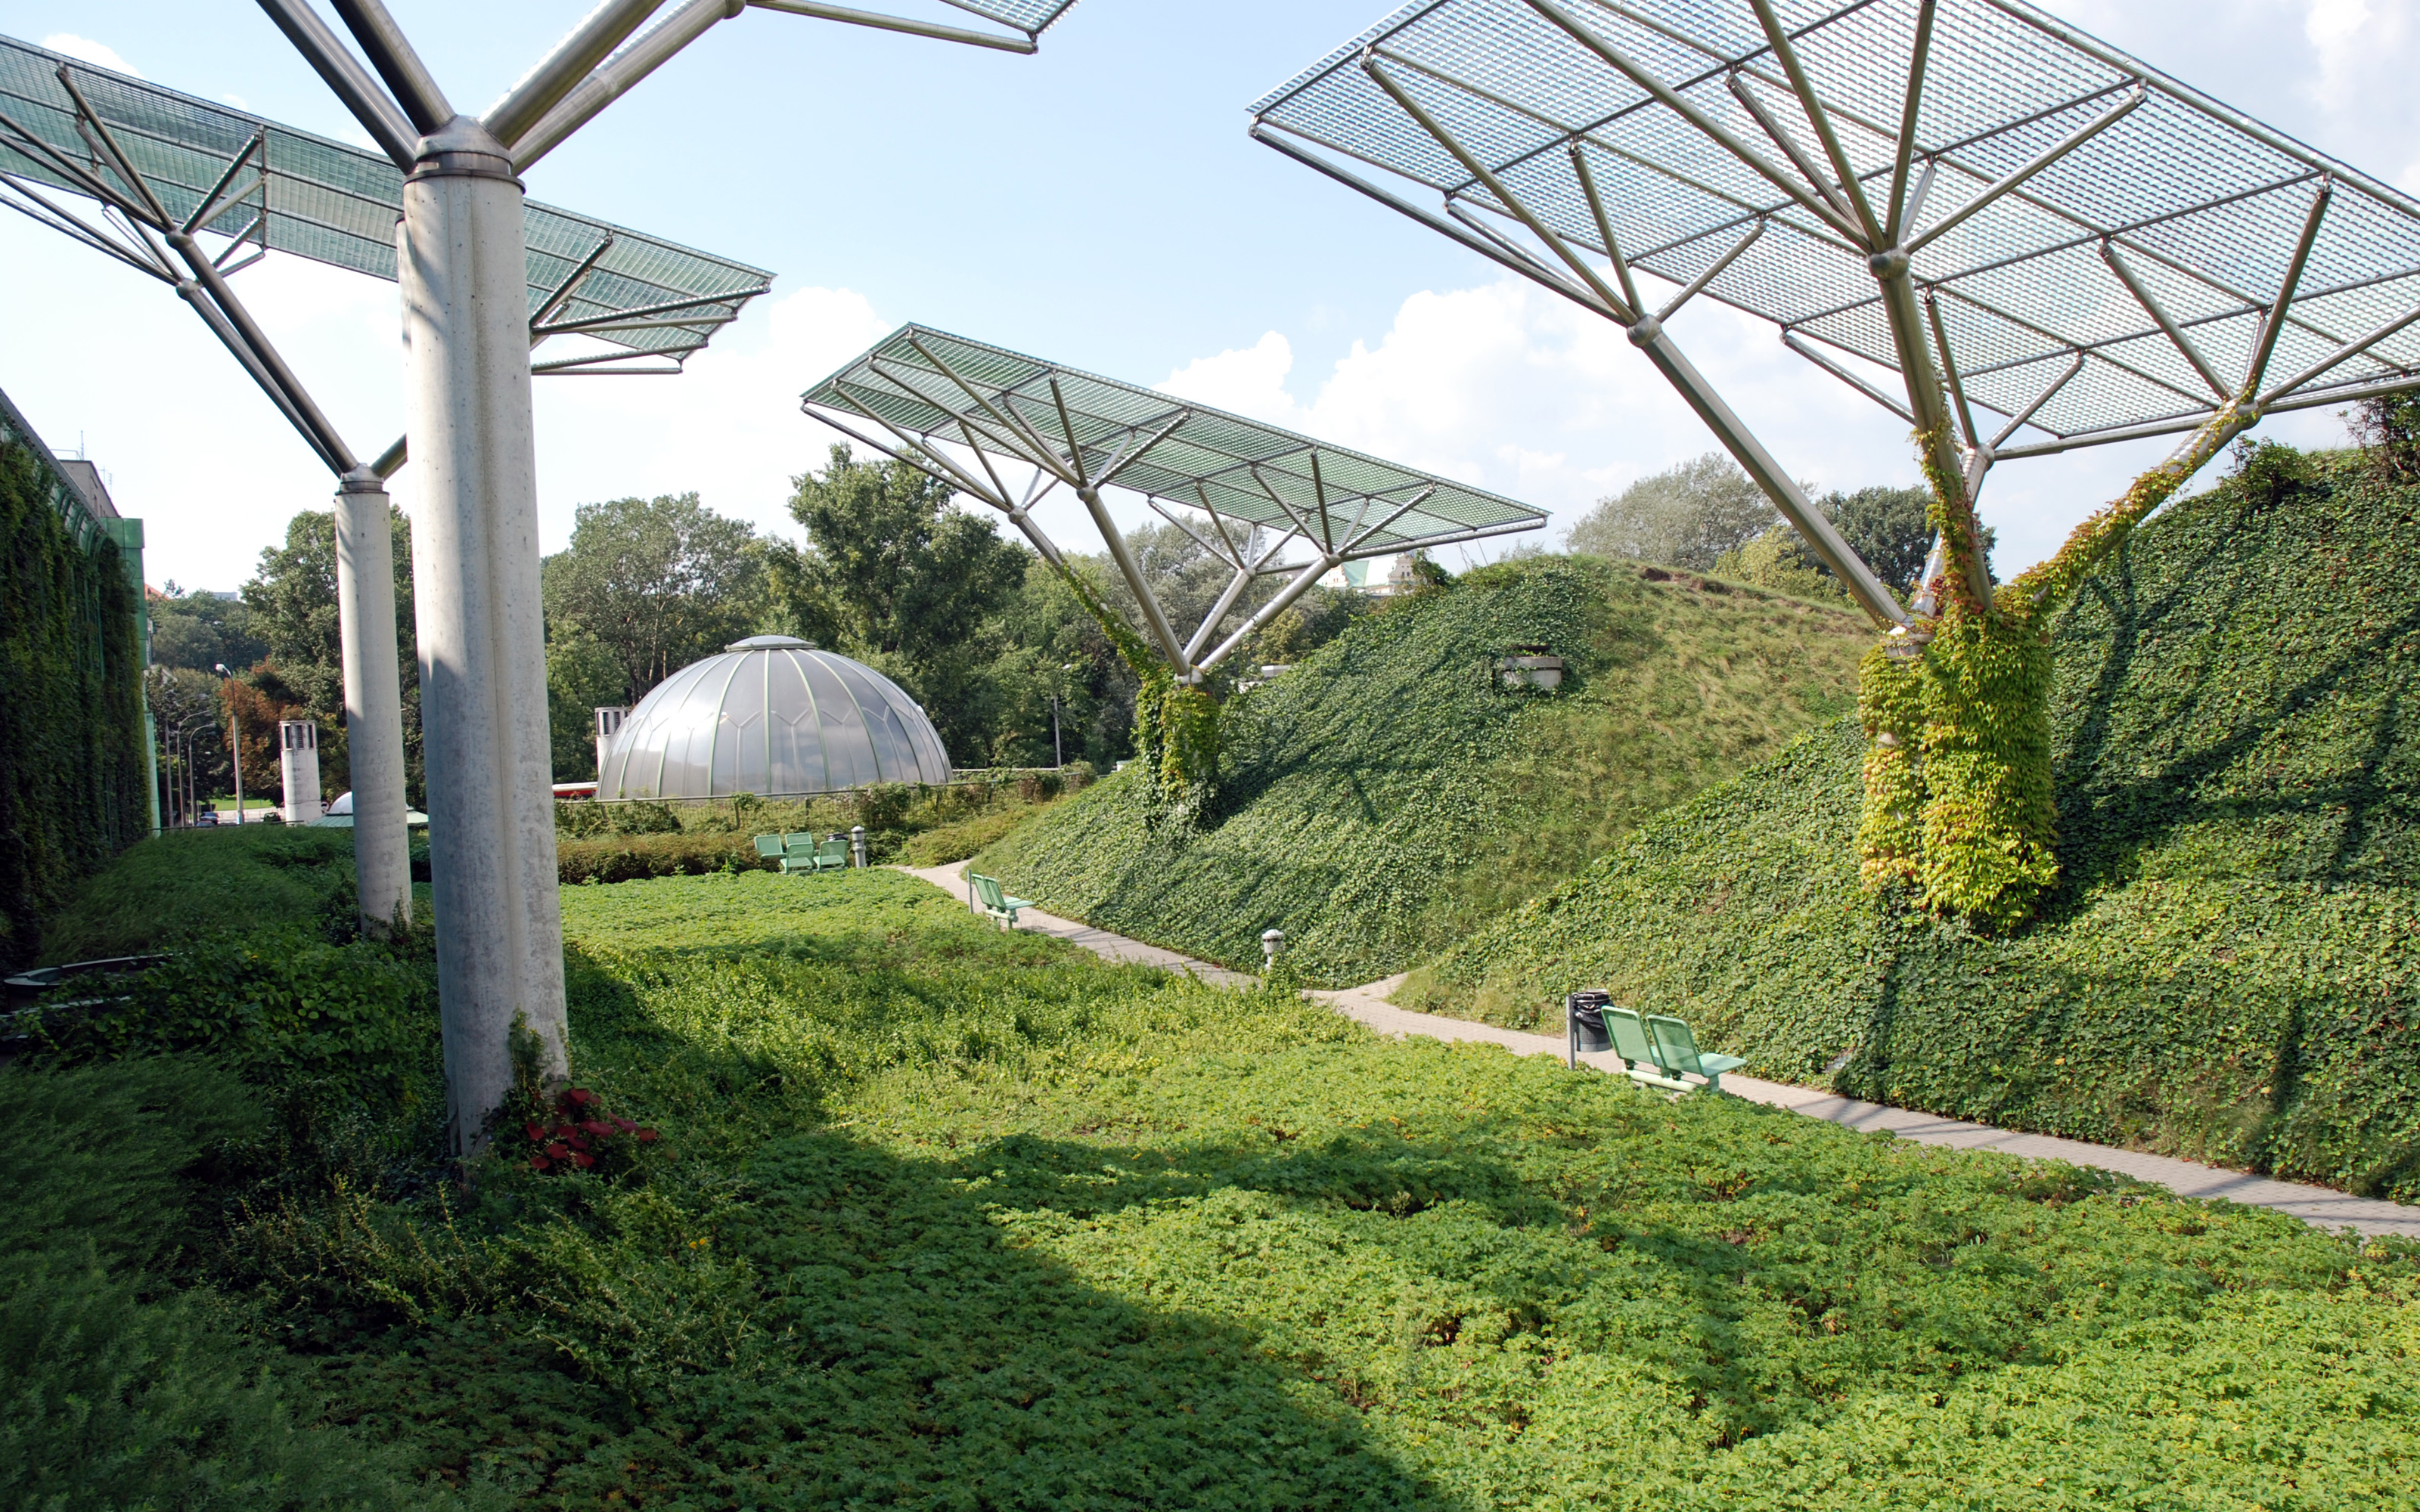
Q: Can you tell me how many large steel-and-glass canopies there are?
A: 4